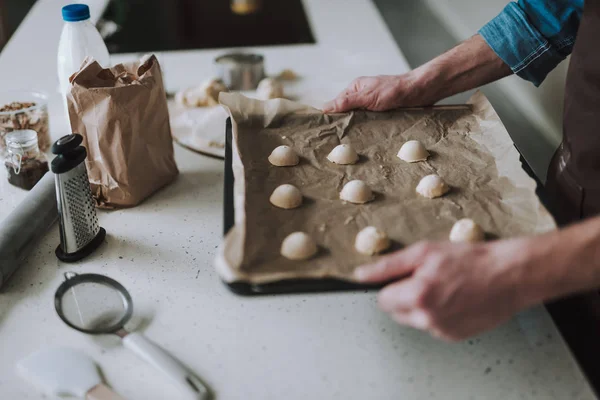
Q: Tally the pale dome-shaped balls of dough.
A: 9